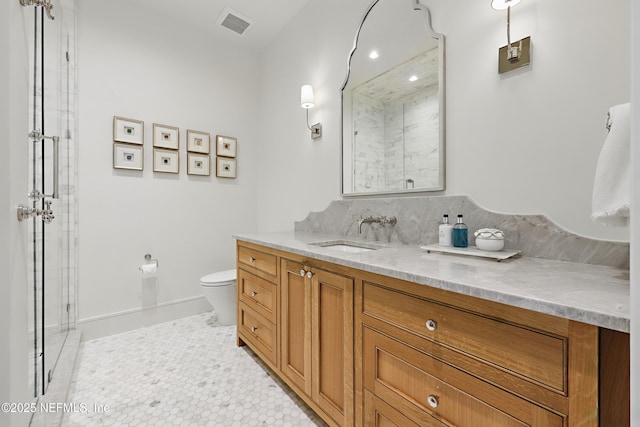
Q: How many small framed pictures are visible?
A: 8